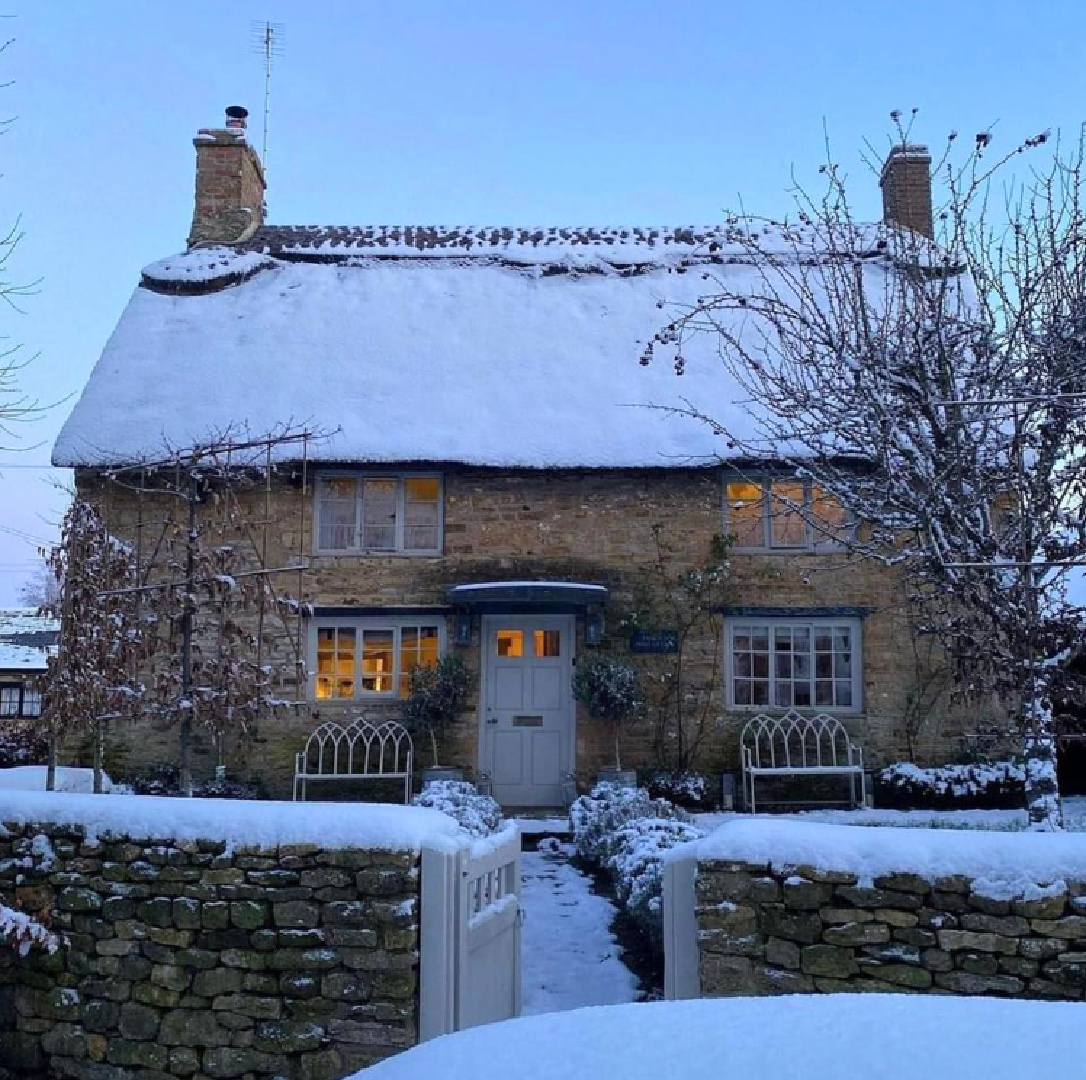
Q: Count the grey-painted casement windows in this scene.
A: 4